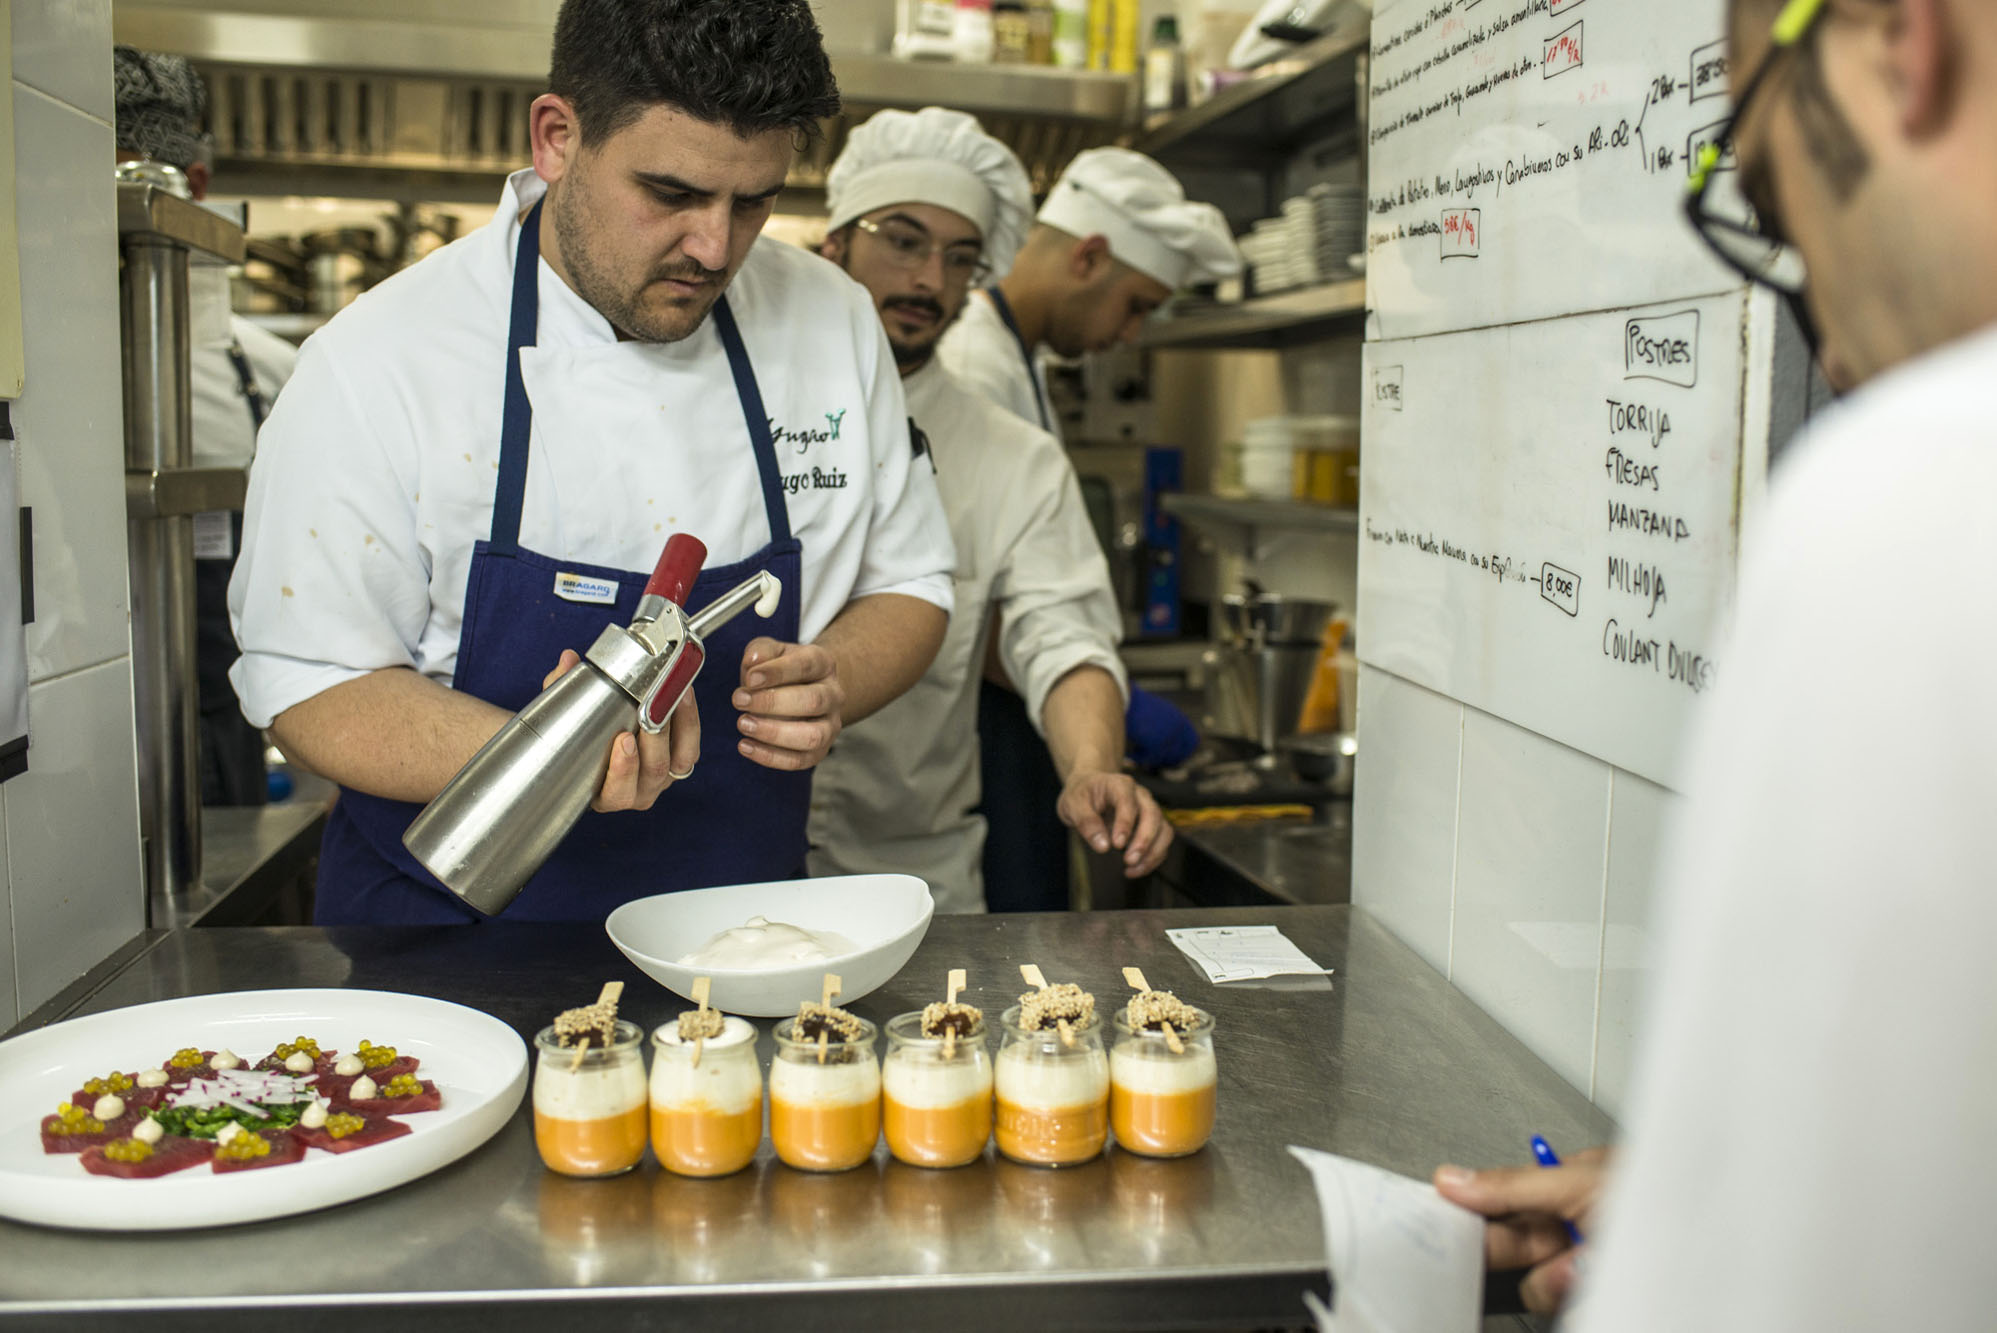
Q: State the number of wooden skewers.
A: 6